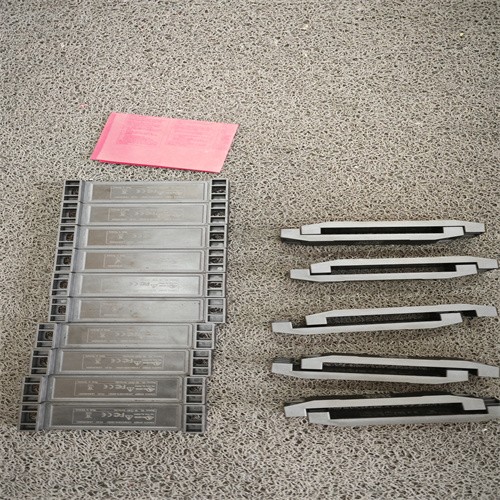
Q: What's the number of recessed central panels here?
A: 10